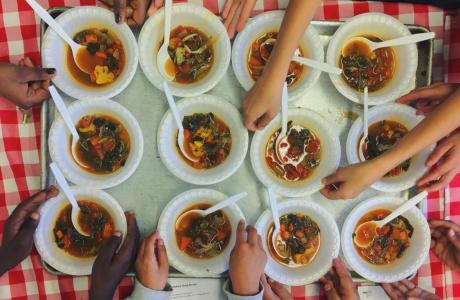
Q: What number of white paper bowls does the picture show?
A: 12